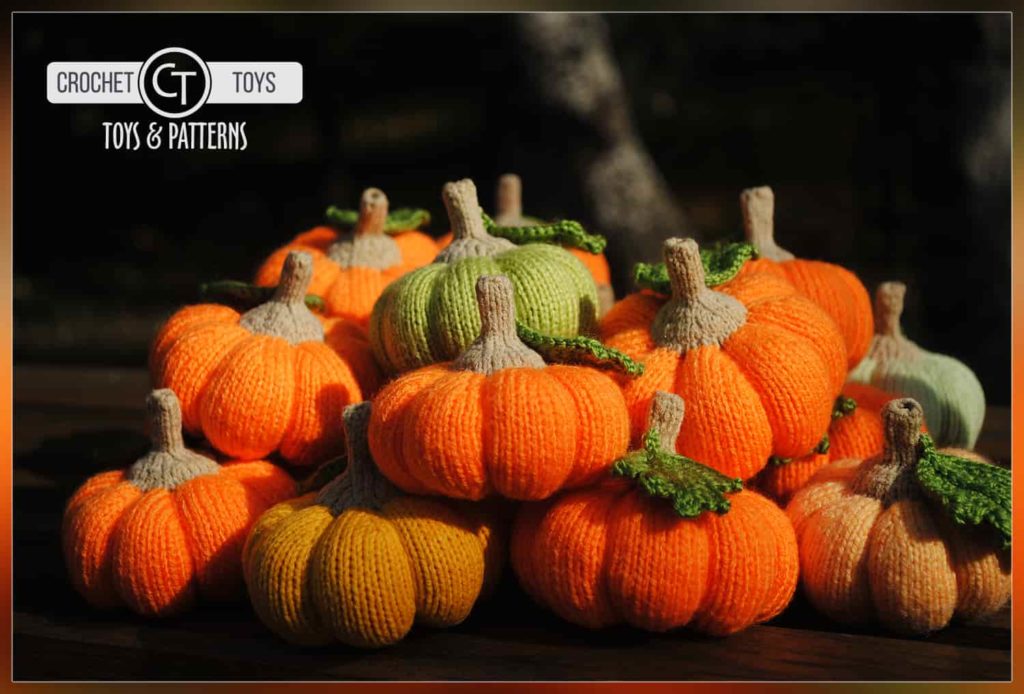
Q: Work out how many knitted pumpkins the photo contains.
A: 13